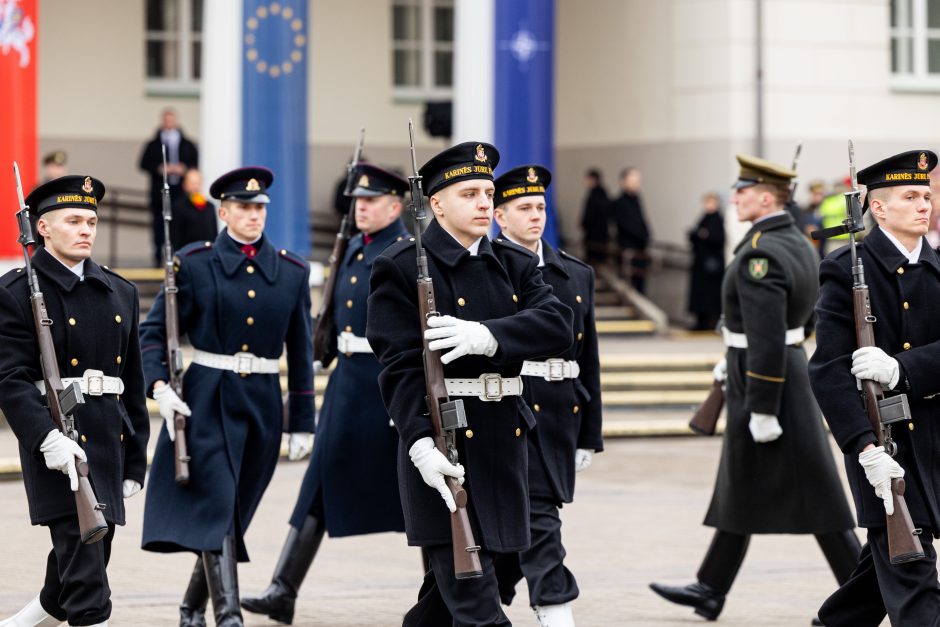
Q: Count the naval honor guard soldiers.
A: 4